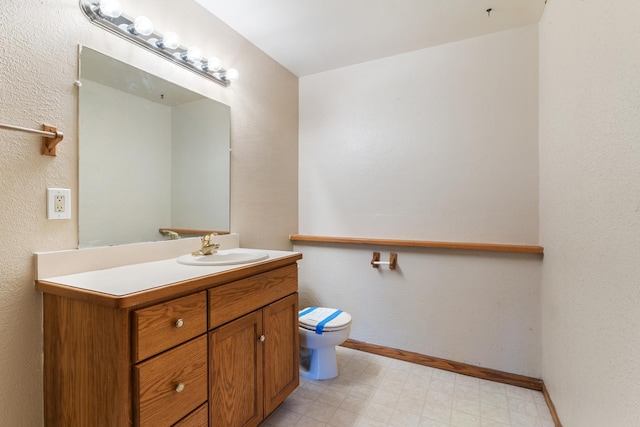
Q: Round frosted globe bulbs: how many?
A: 6